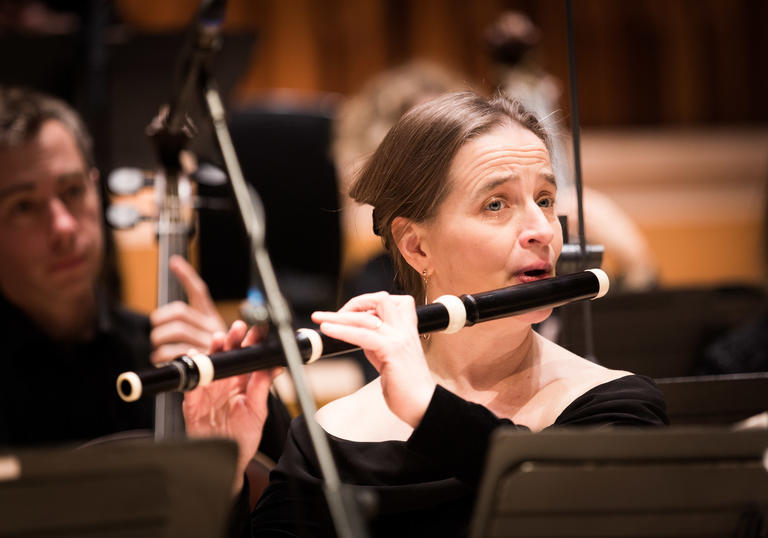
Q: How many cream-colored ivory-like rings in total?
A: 5